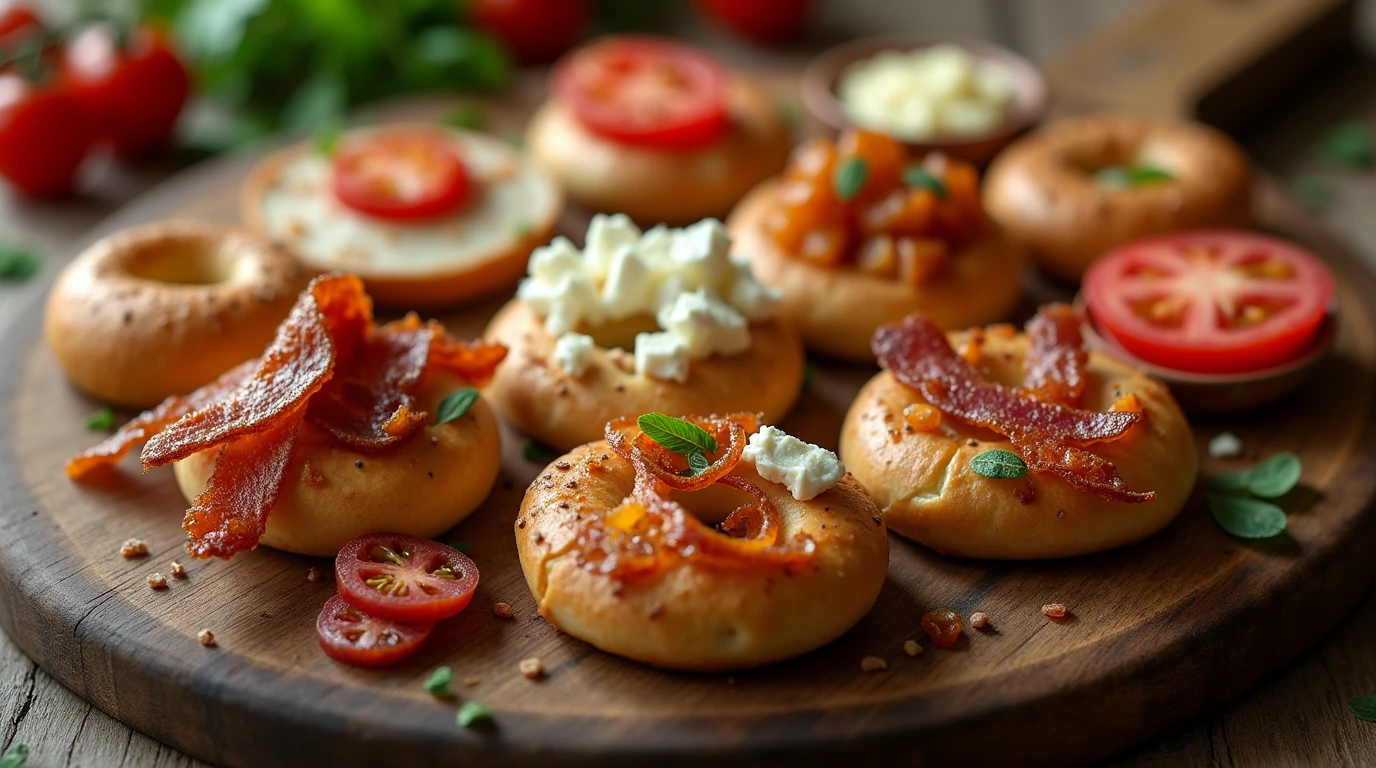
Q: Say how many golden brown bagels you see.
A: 9